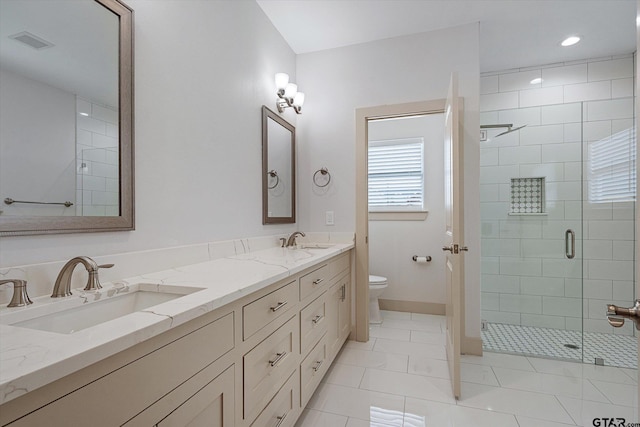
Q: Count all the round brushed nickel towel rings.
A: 1